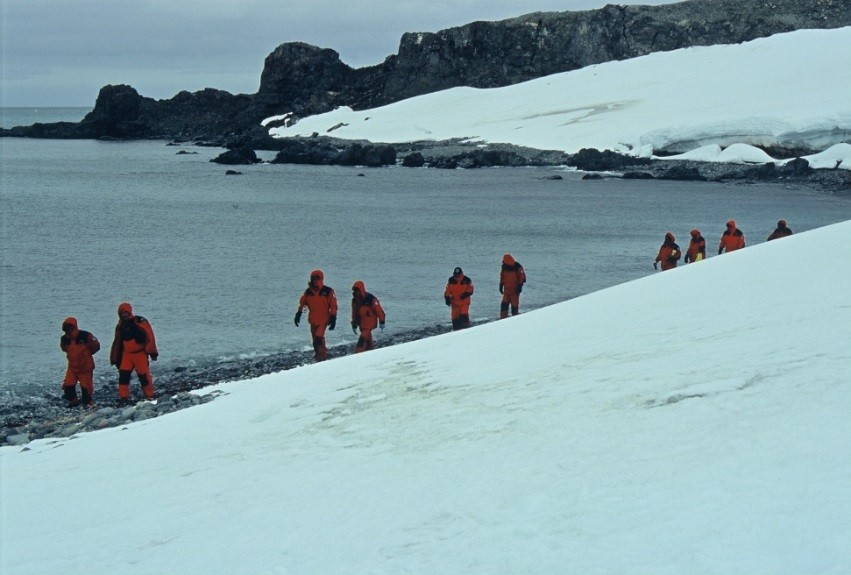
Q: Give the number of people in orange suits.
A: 10